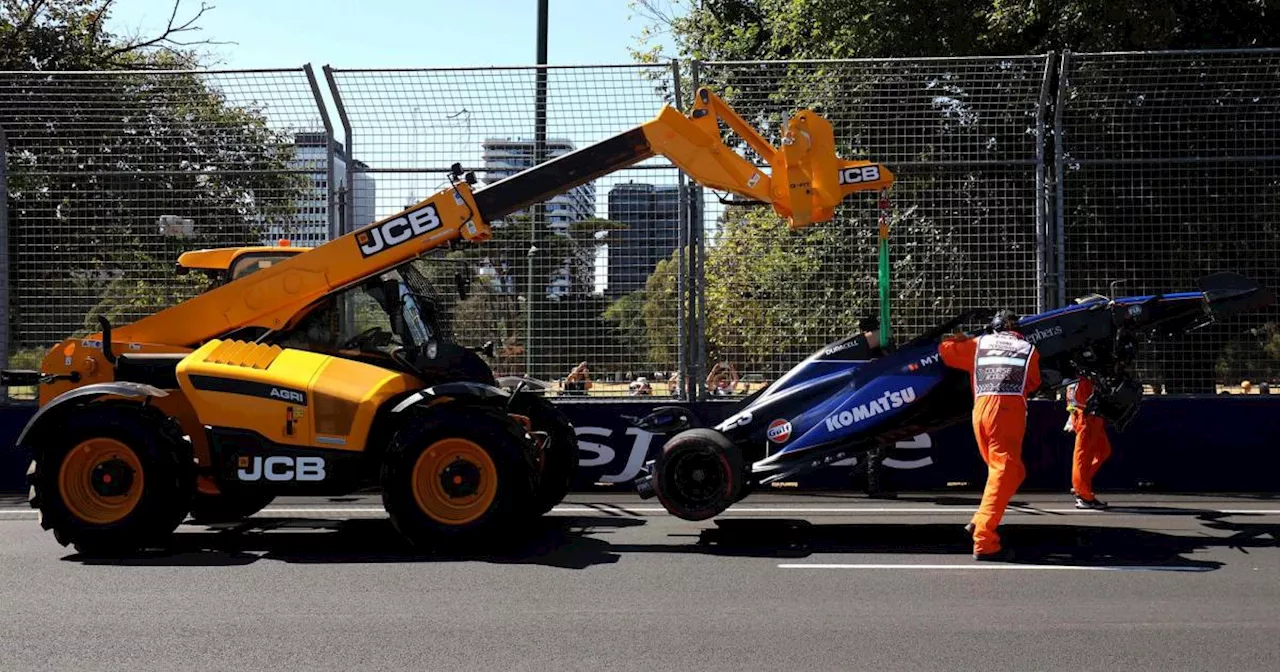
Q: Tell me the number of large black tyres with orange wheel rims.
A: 2